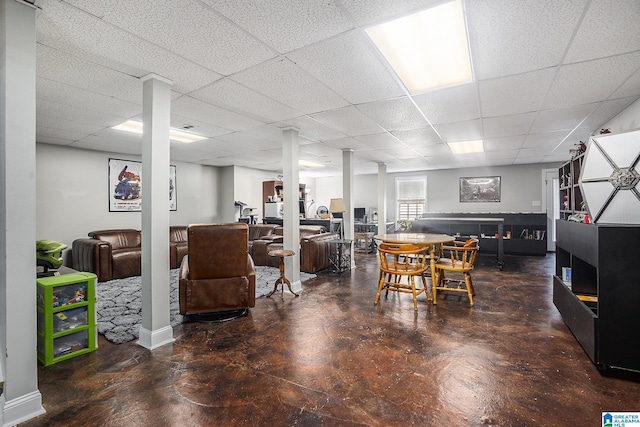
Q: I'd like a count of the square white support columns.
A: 5